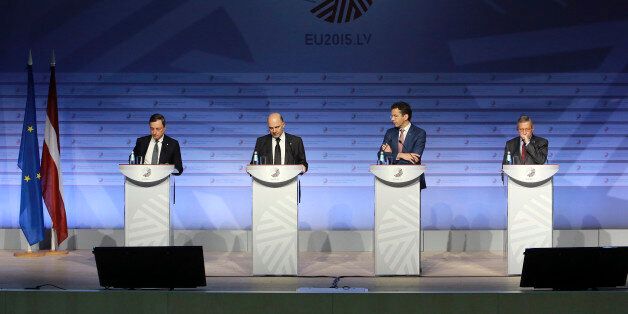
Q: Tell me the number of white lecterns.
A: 4